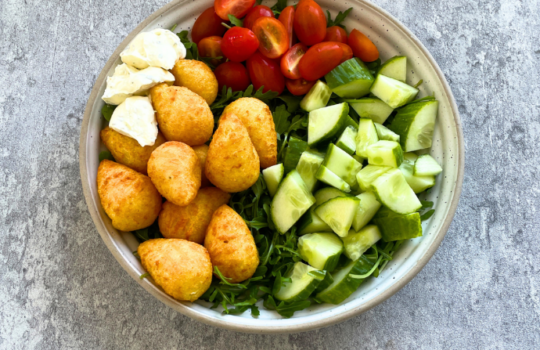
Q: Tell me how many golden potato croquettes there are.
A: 11